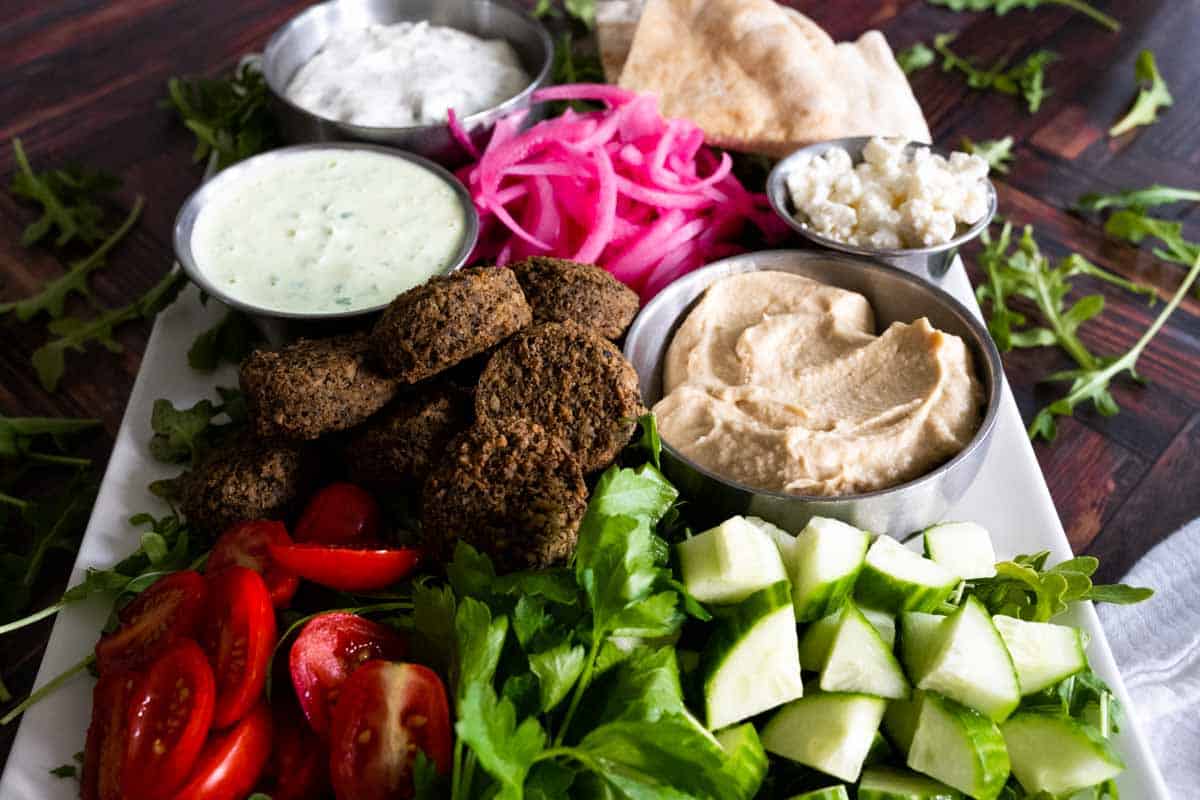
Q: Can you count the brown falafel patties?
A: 7